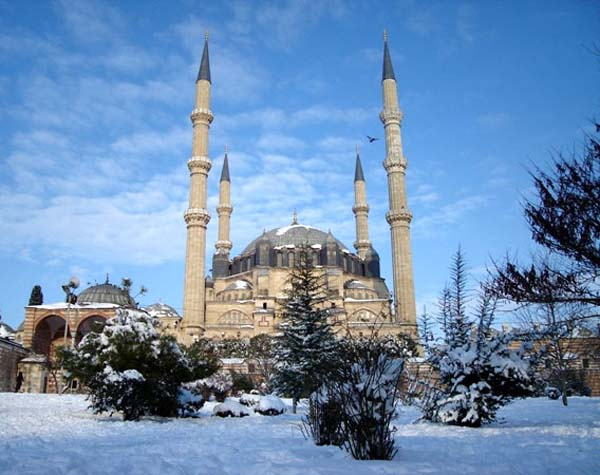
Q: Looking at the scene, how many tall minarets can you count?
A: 4